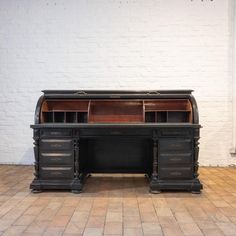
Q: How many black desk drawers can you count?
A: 9